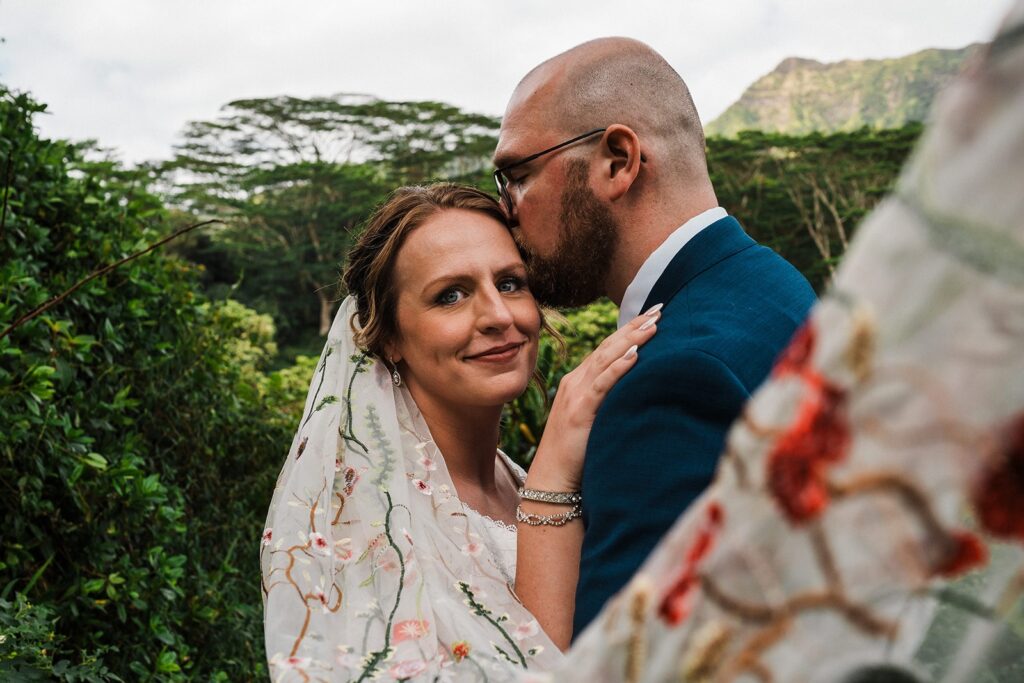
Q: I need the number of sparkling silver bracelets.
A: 2